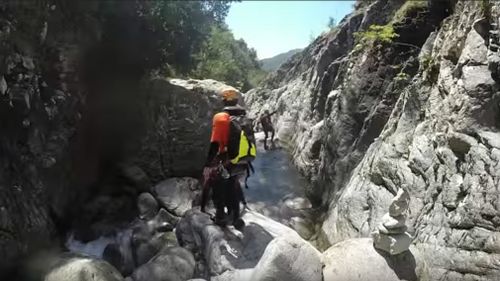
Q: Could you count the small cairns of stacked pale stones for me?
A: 1